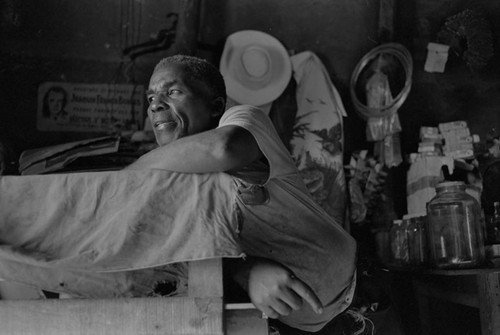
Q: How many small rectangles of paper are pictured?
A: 1